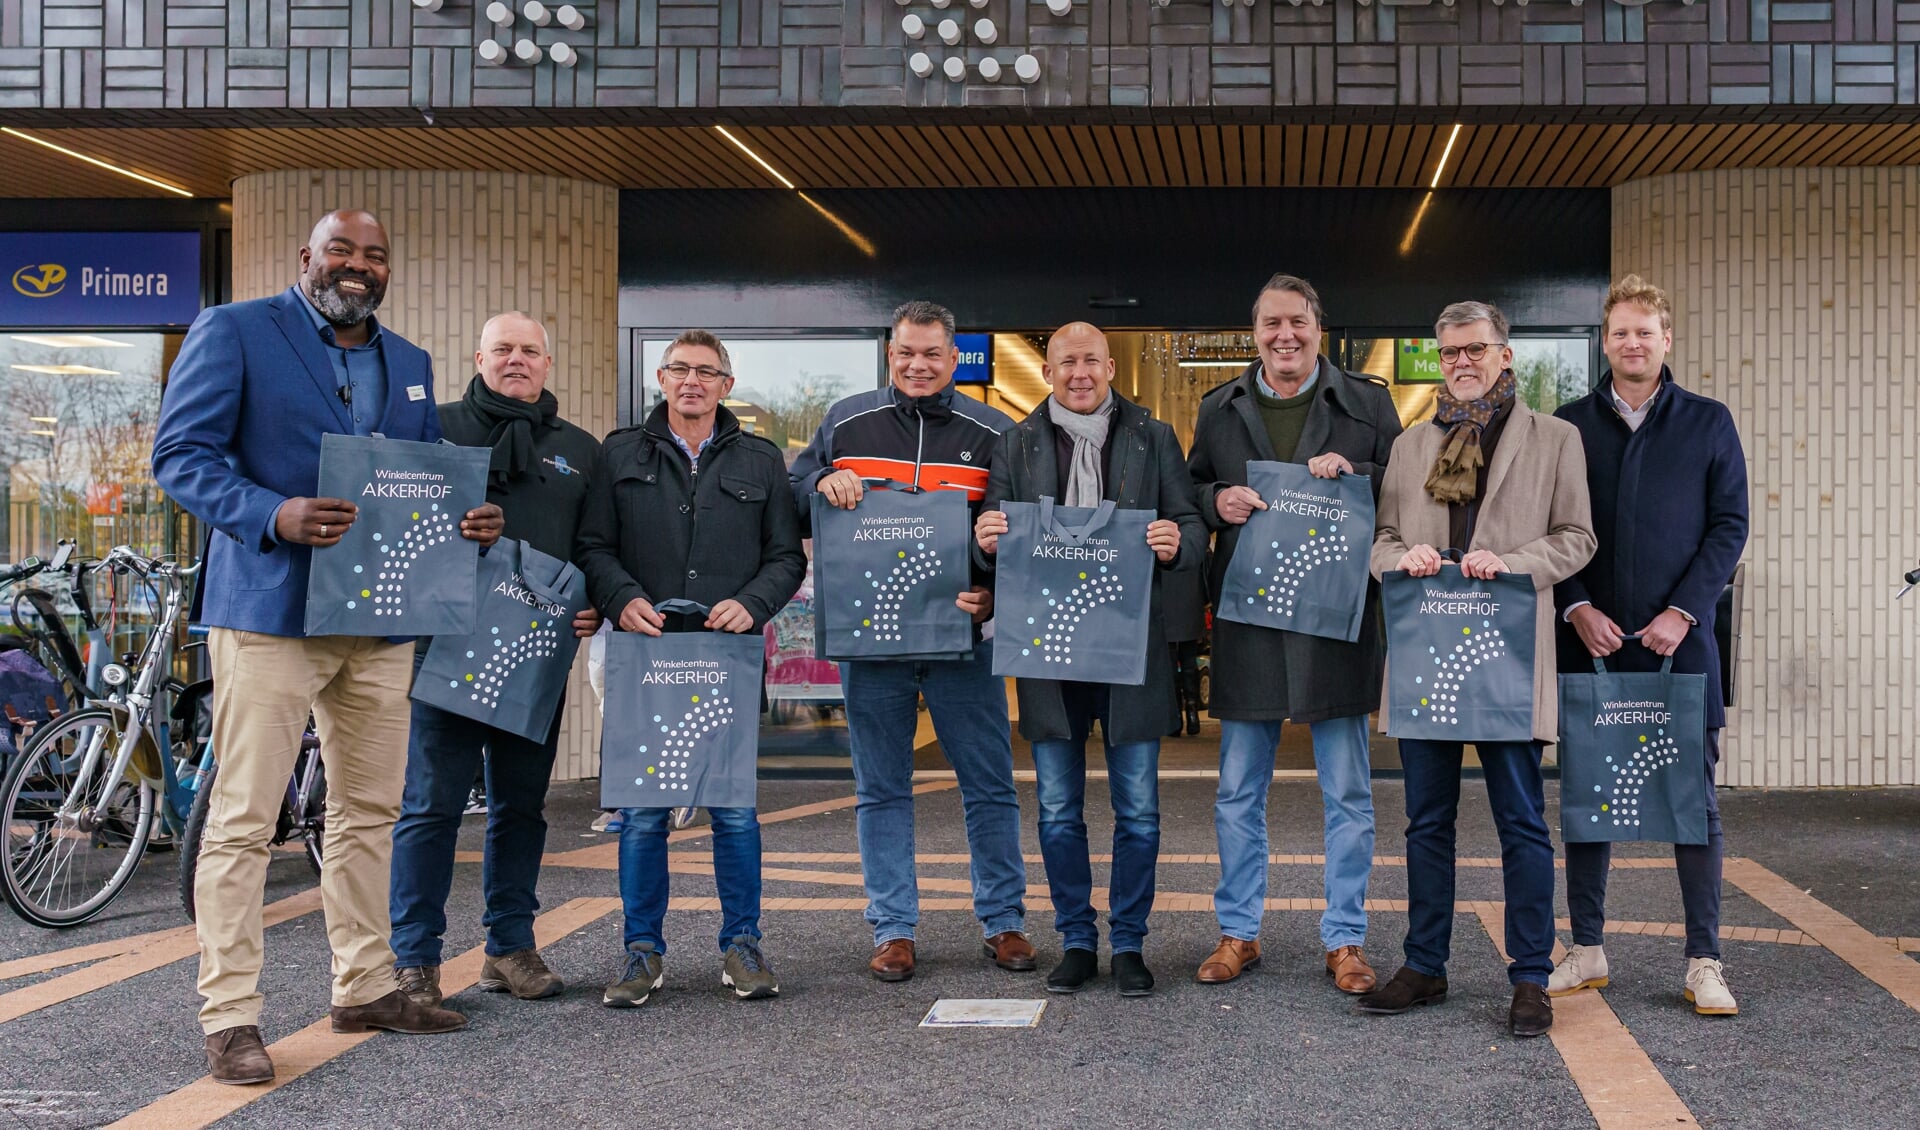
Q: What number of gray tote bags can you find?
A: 8